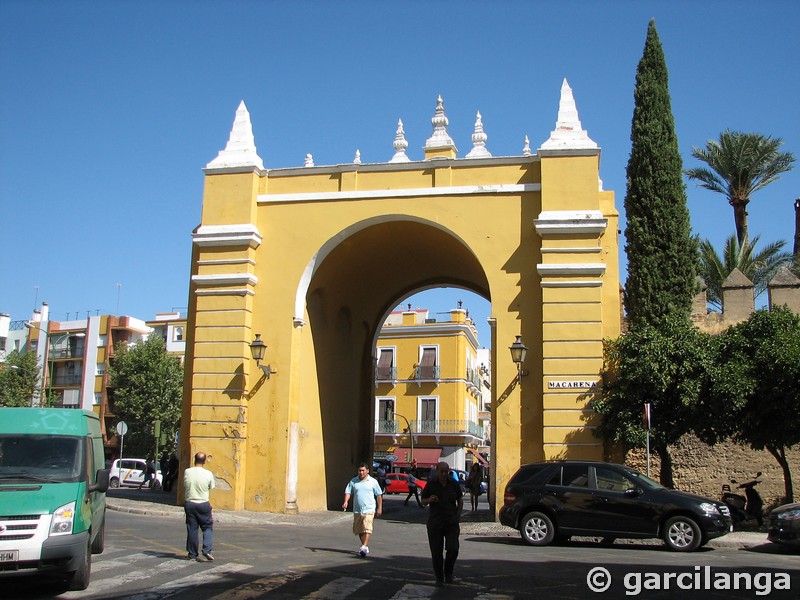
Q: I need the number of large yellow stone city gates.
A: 1